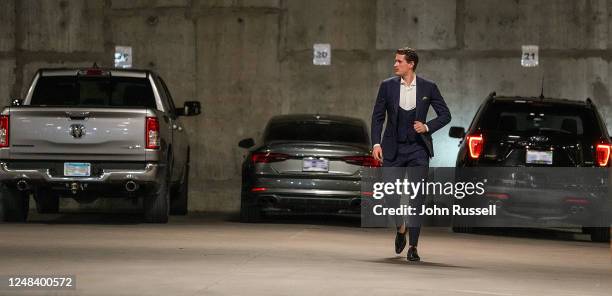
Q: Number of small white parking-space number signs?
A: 3